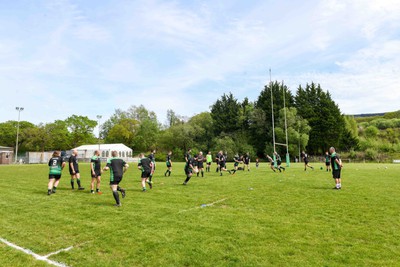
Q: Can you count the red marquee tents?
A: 0